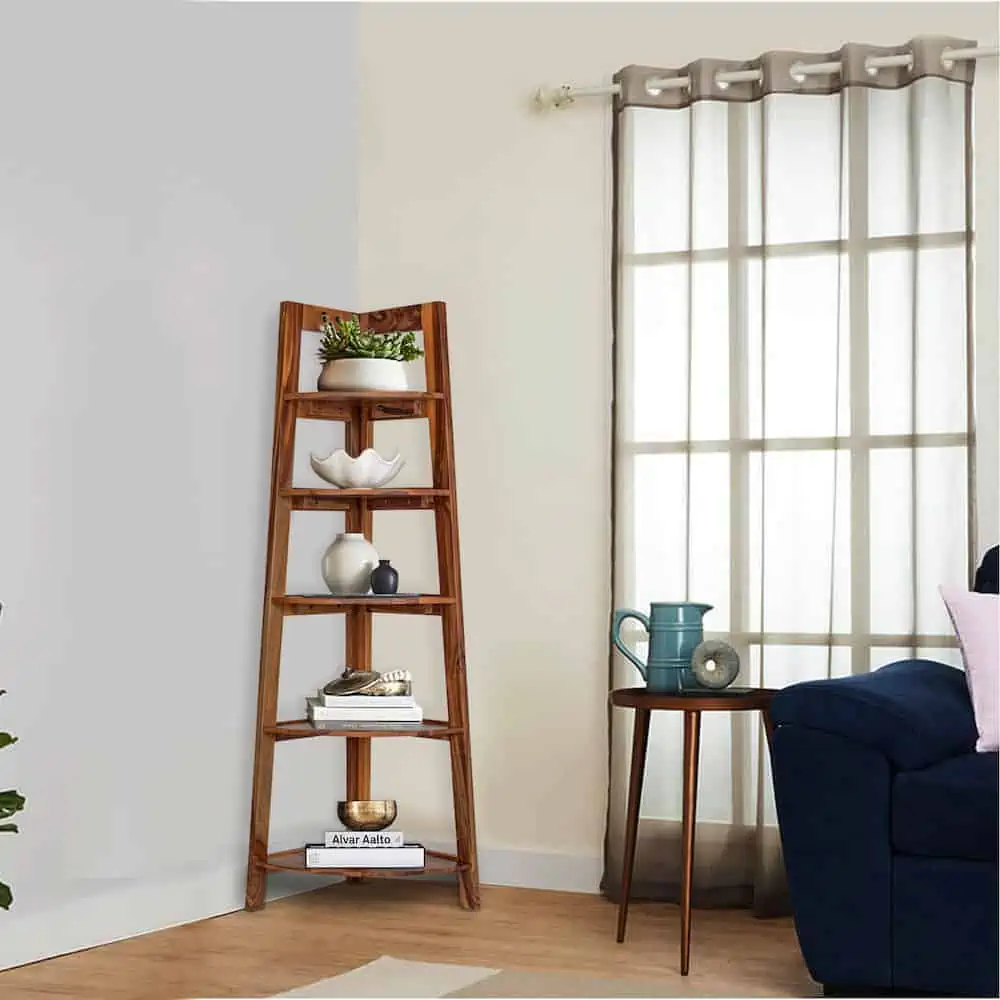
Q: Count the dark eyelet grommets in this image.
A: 0